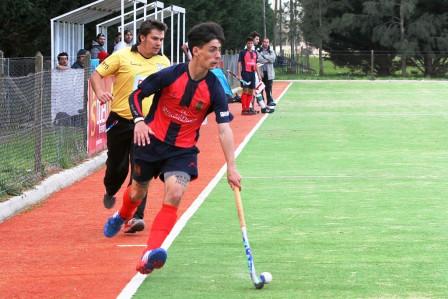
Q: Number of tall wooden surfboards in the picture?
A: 0